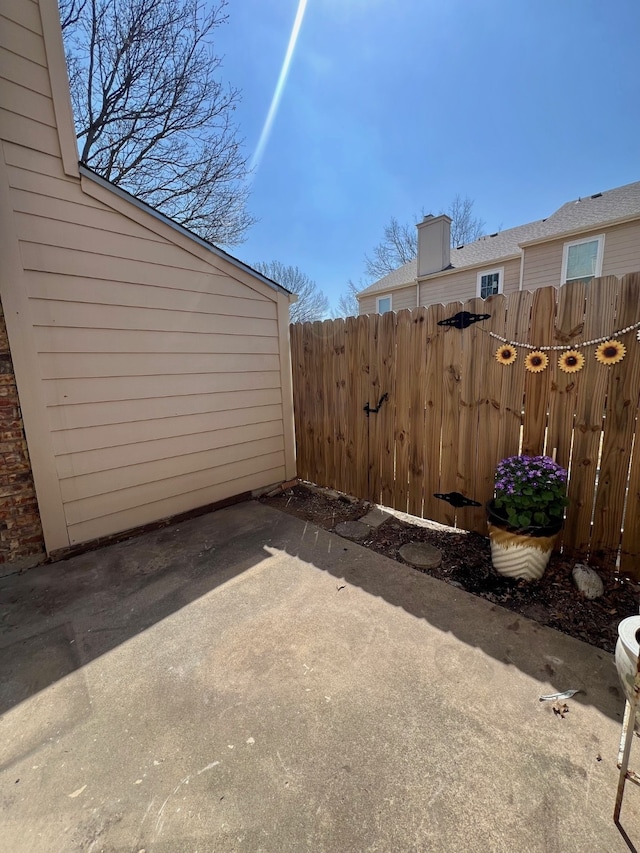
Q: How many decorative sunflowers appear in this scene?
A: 4